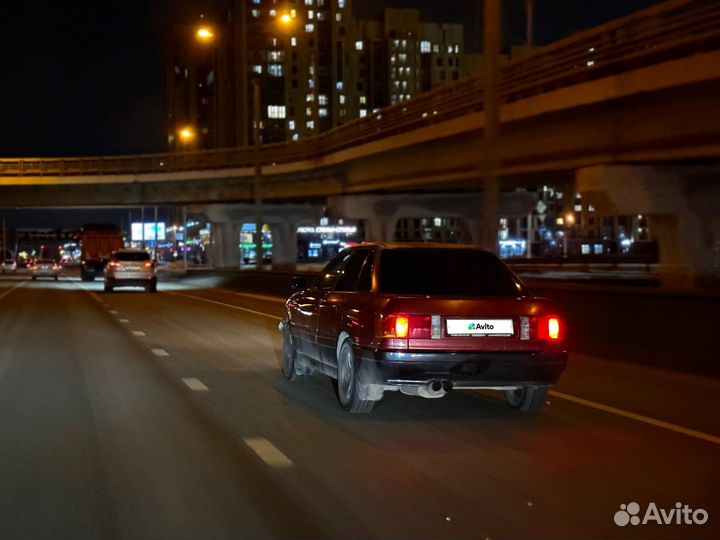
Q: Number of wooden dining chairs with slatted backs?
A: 0